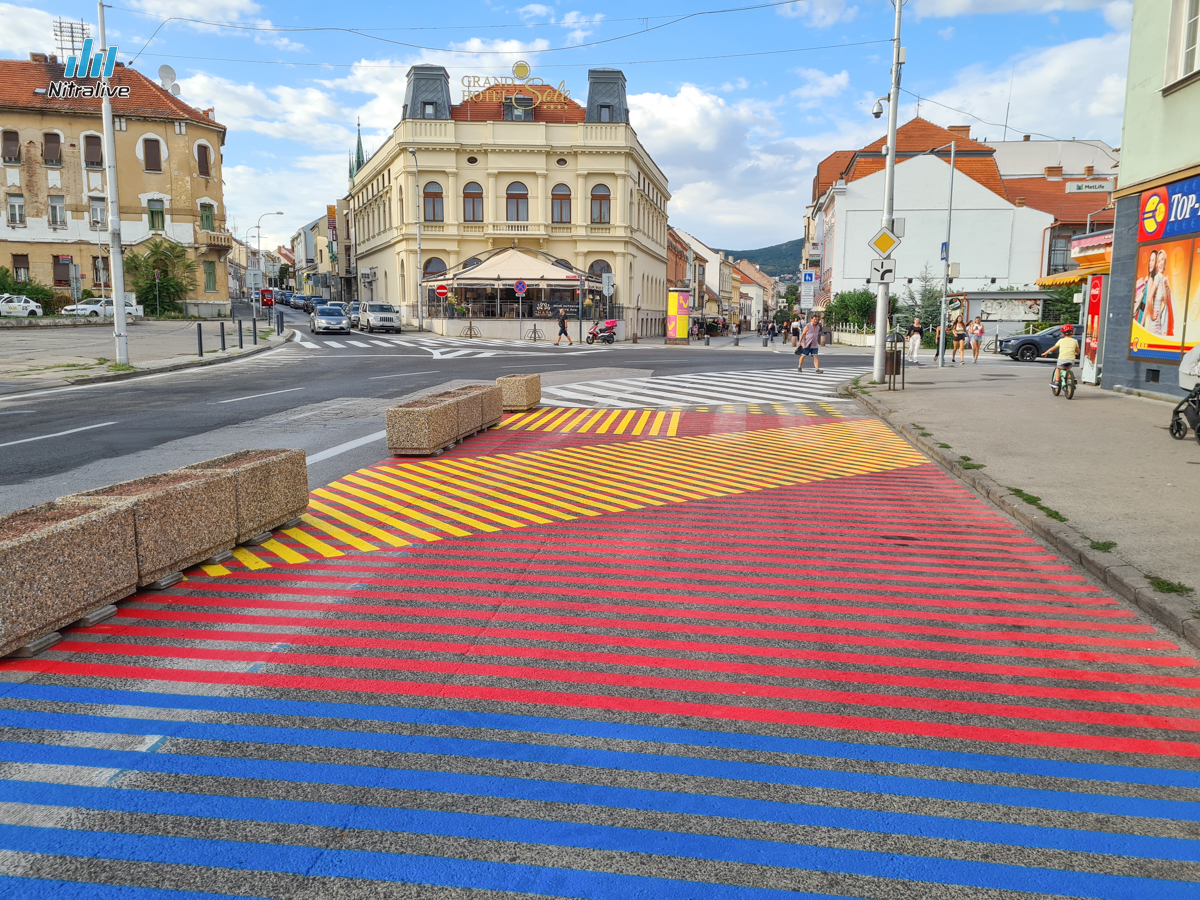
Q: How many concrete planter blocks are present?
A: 7